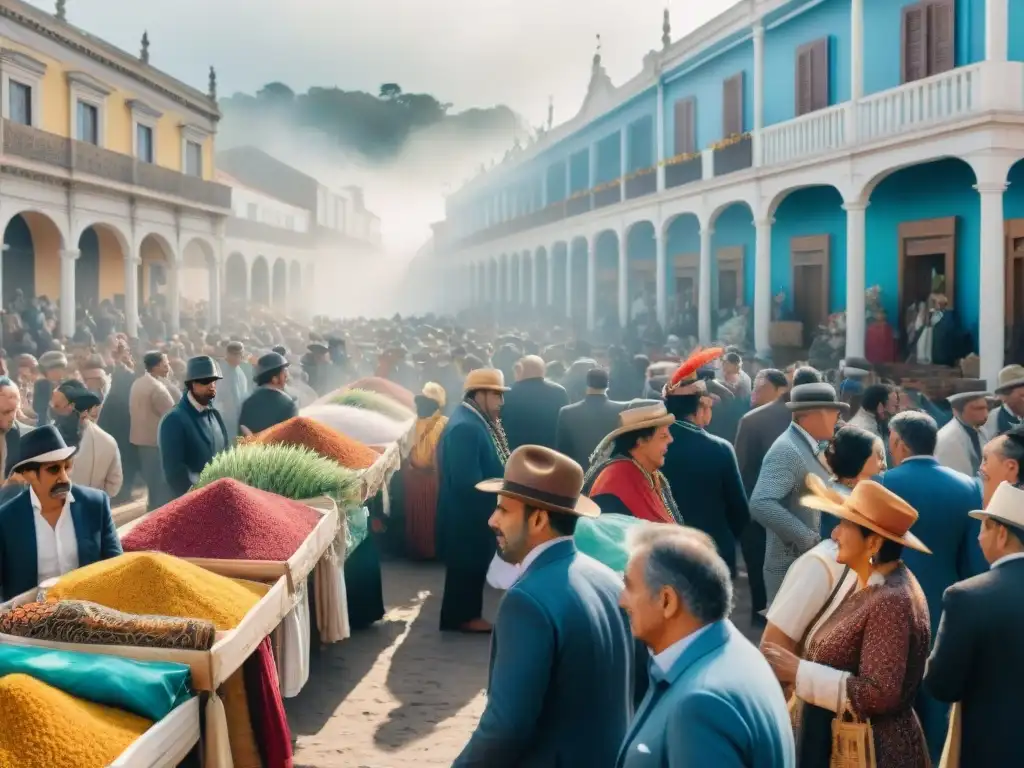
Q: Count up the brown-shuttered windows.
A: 4